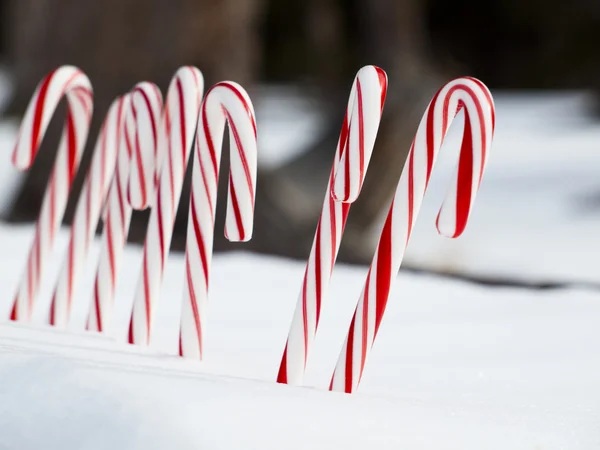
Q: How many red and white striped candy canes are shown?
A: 7